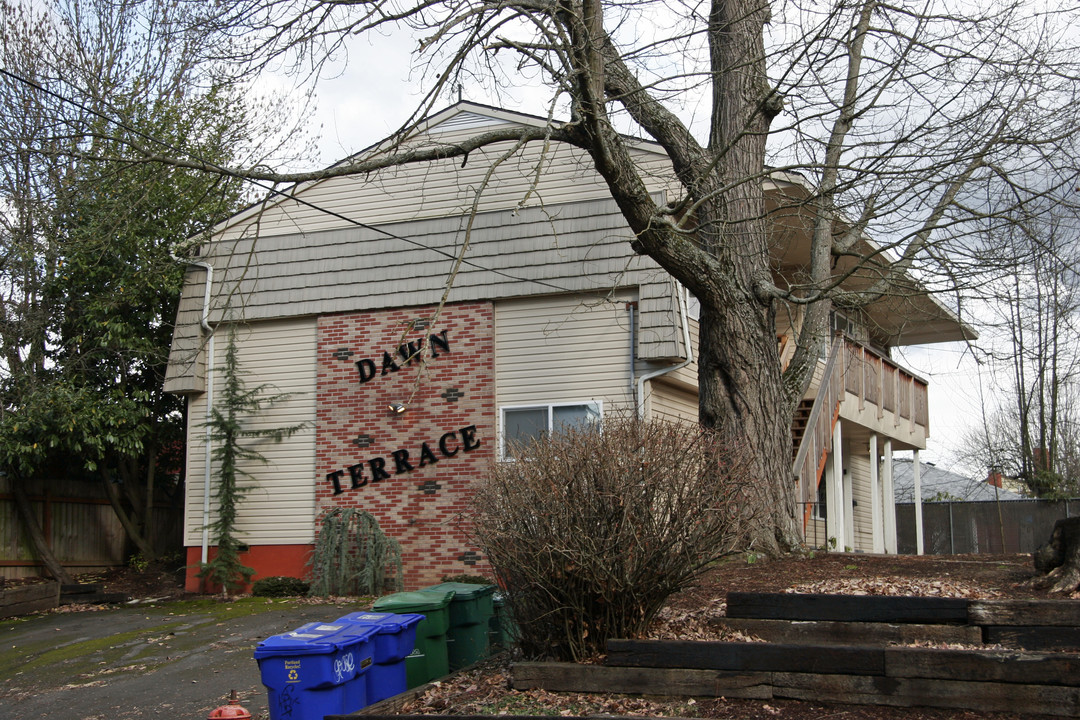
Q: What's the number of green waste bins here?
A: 3